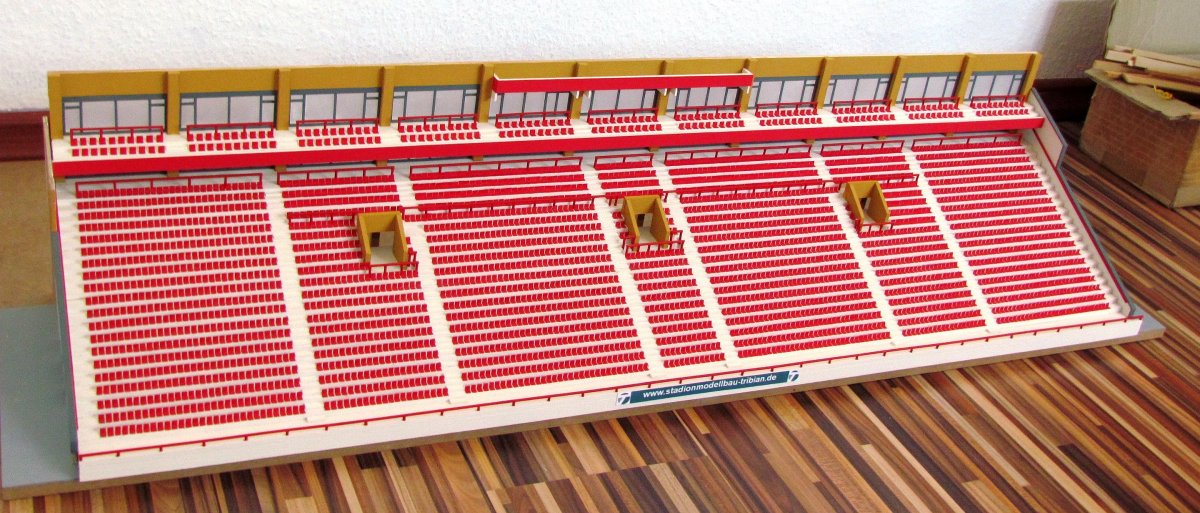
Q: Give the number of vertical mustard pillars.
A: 12